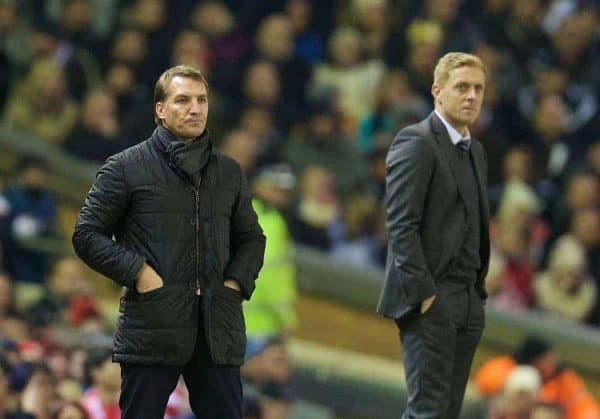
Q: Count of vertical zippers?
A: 1